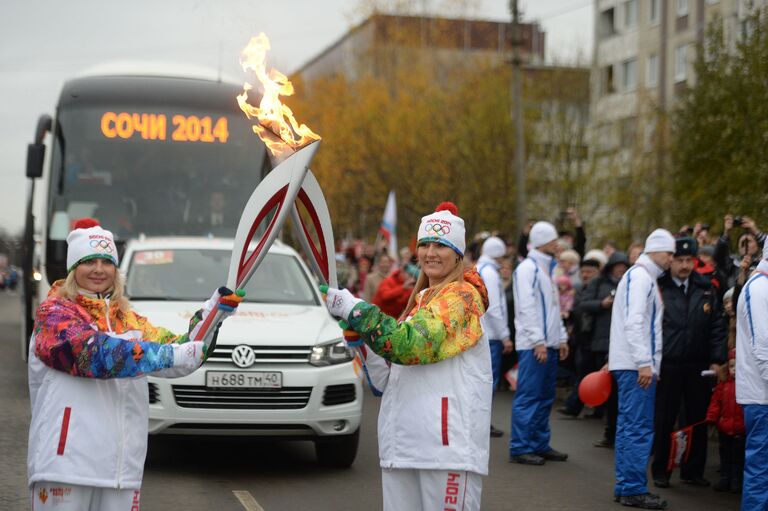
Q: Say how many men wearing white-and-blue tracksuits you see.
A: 4